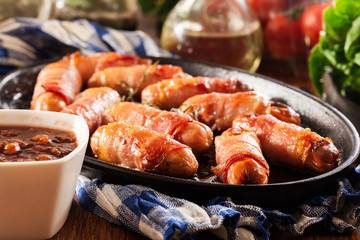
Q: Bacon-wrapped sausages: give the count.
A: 10